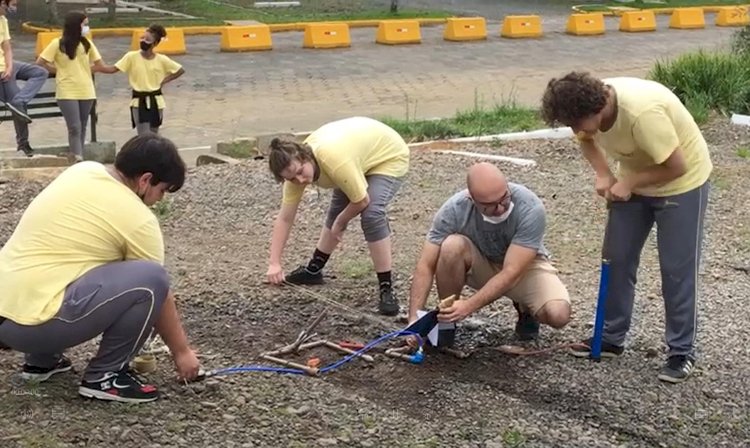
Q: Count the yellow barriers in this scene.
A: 11